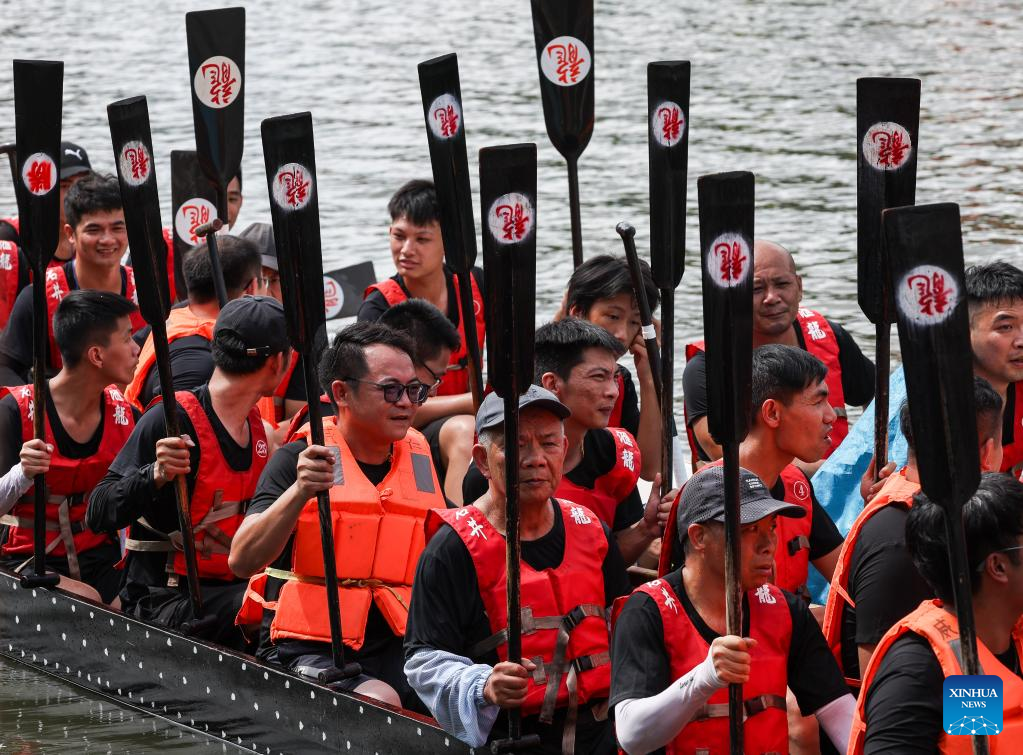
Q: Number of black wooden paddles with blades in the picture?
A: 13